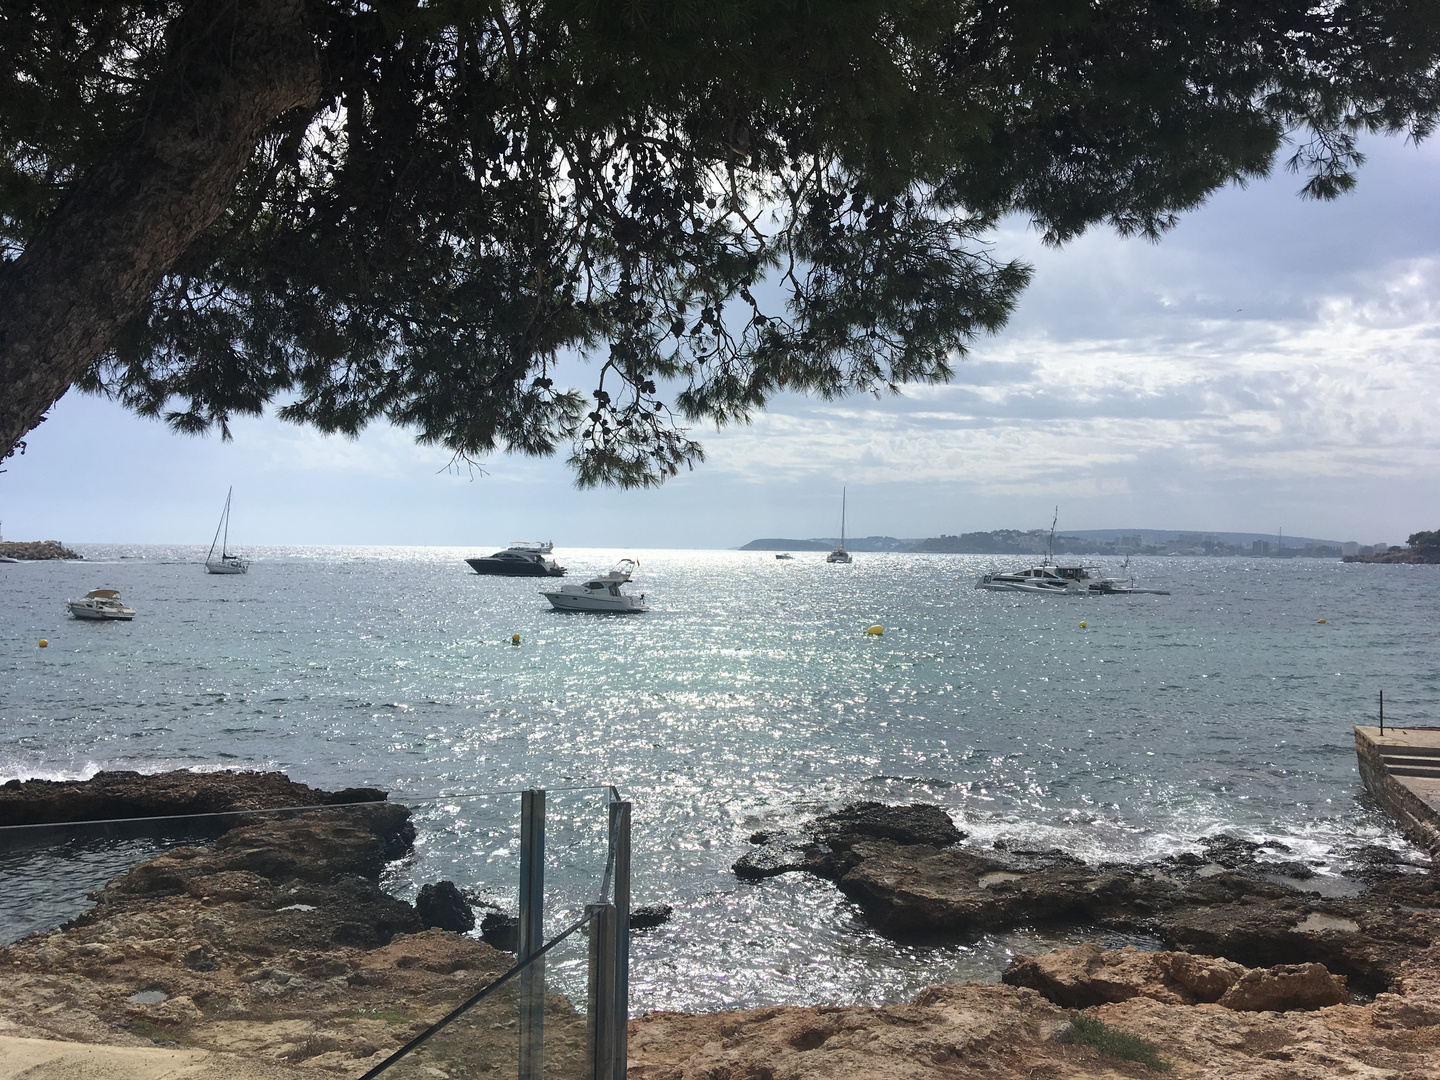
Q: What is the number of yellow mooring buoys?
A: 5